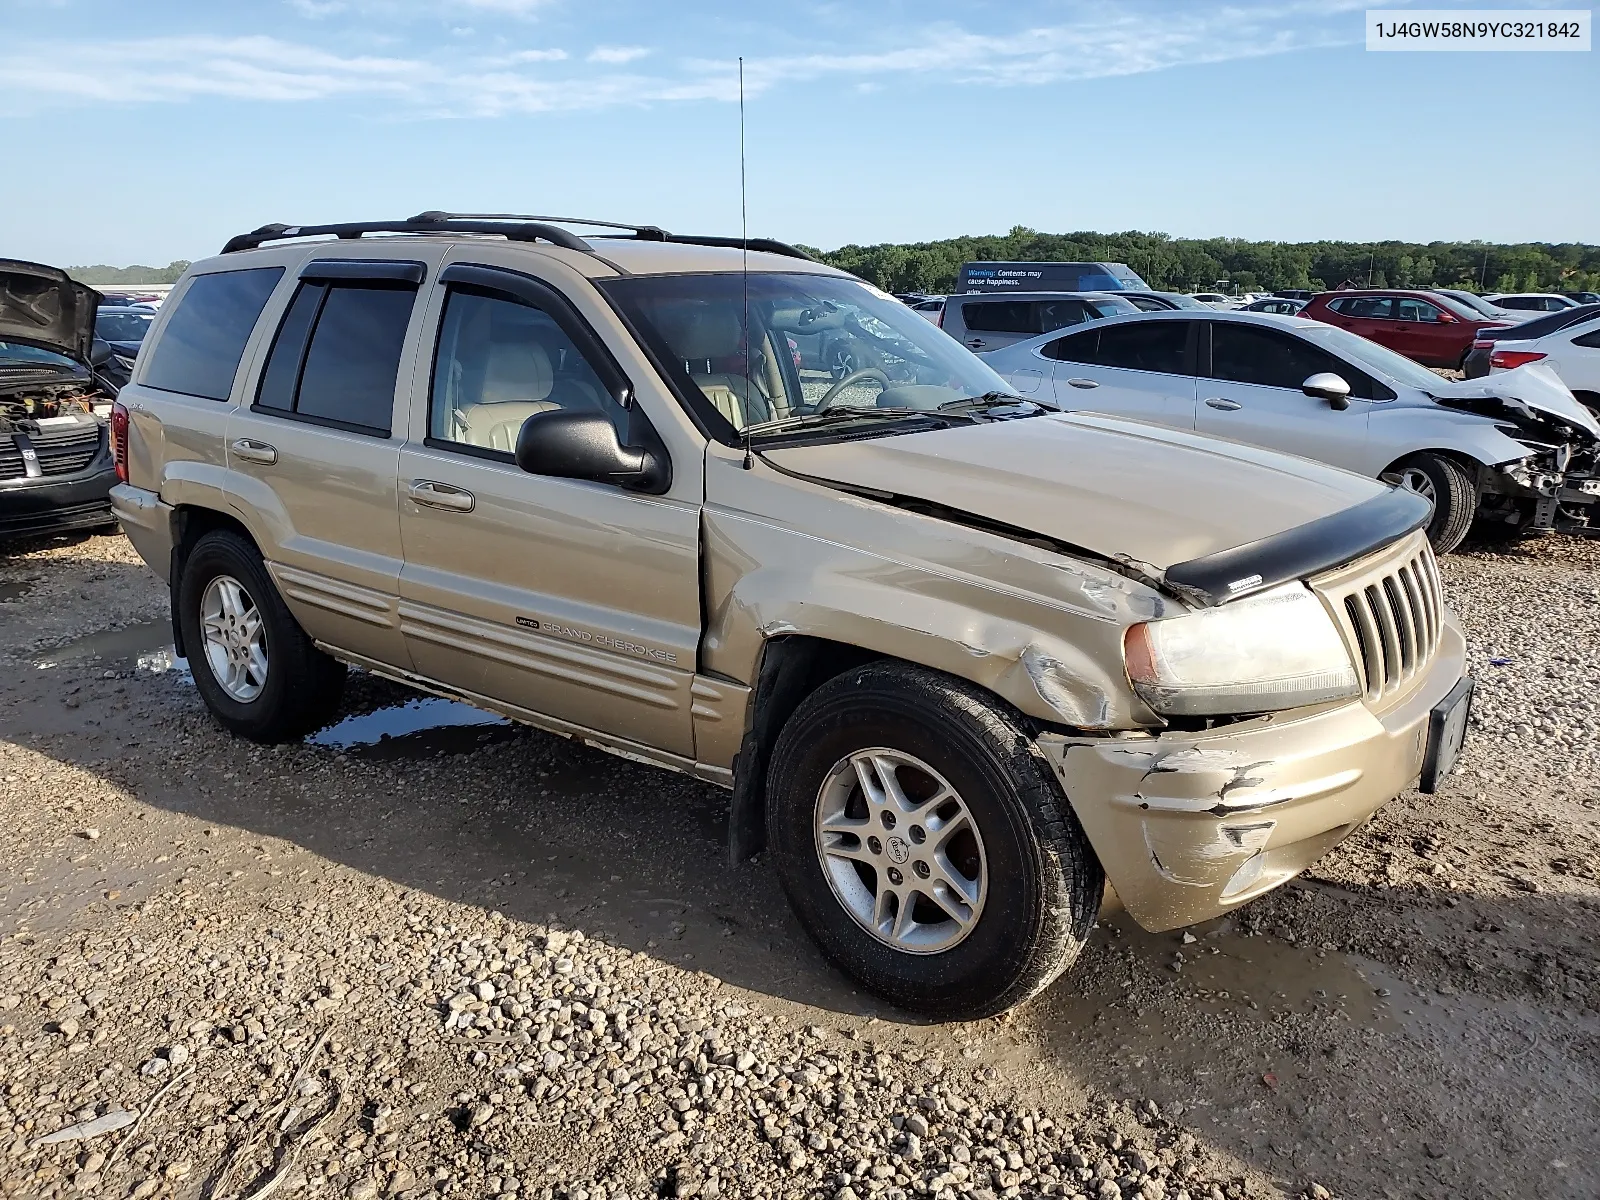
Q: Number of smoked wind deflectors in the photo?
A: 2